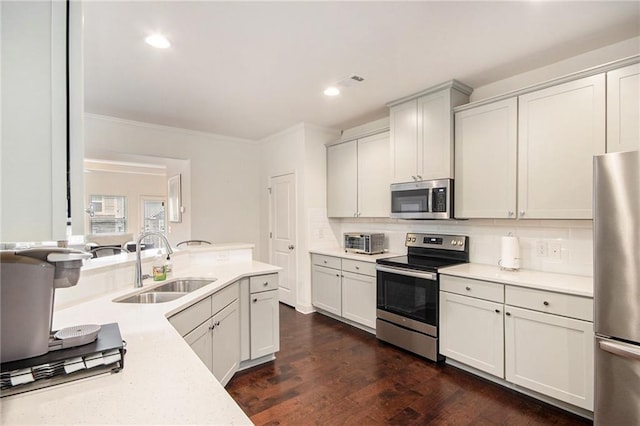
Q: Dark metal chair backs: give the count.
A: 2